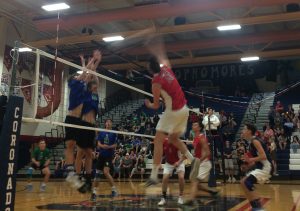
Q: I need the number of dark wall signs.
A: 1